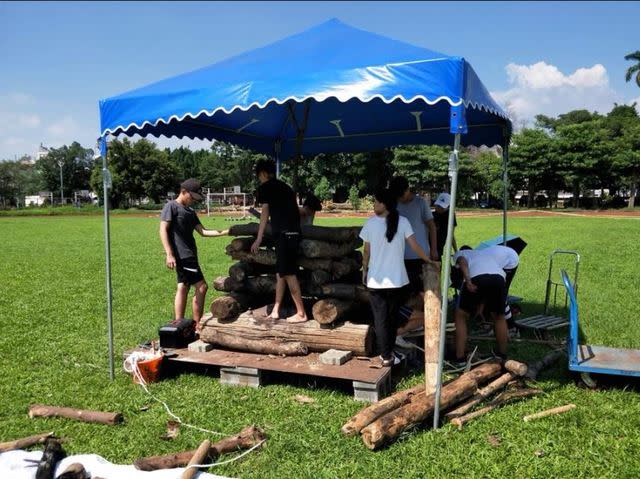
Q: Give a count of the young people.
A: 8